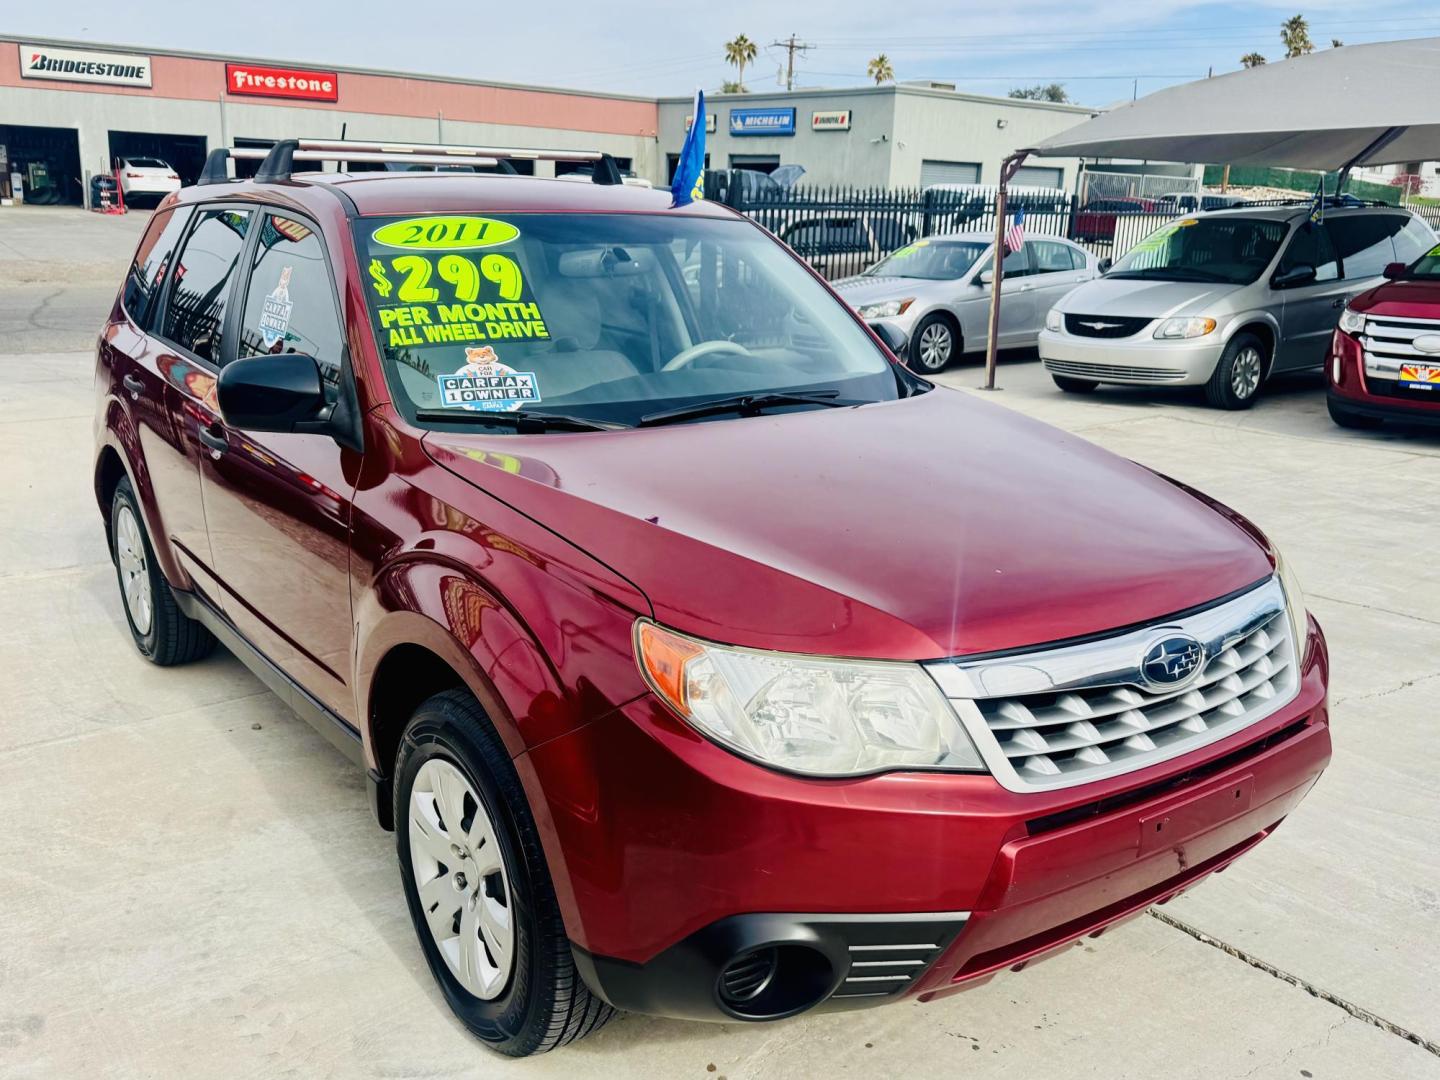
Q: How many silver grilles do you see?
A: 2